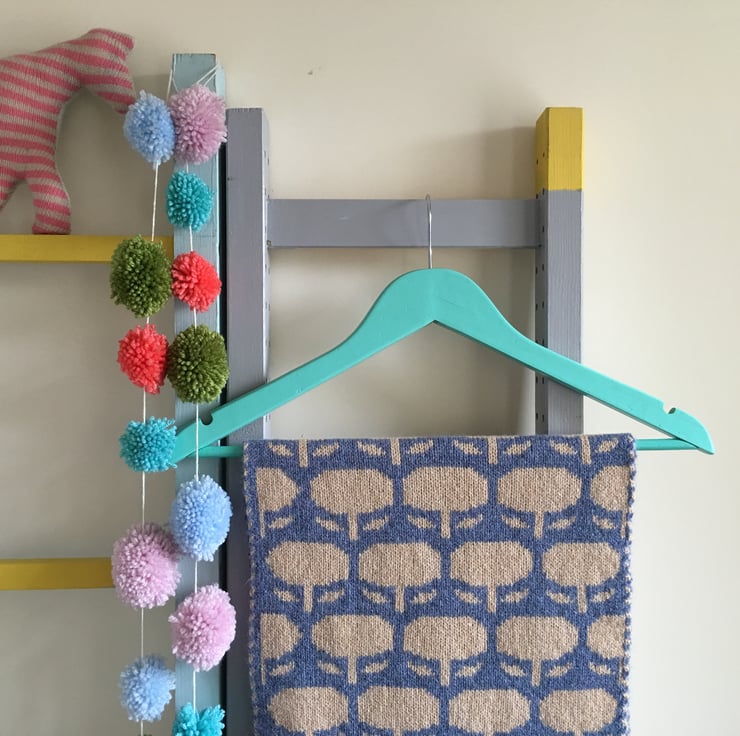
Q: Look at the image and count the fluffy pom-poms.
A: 13